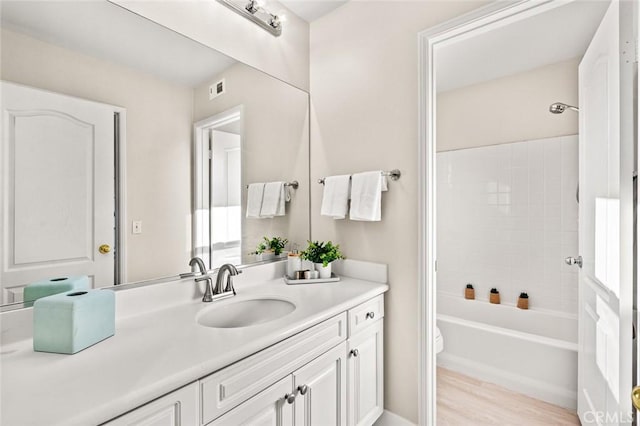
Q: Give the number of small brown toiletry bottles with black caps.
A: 3